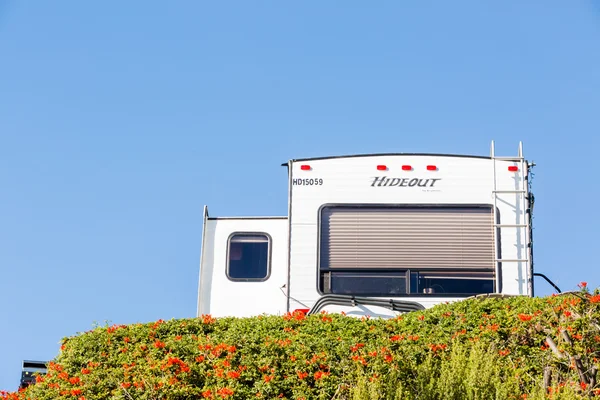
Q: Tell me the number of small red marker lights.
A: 5